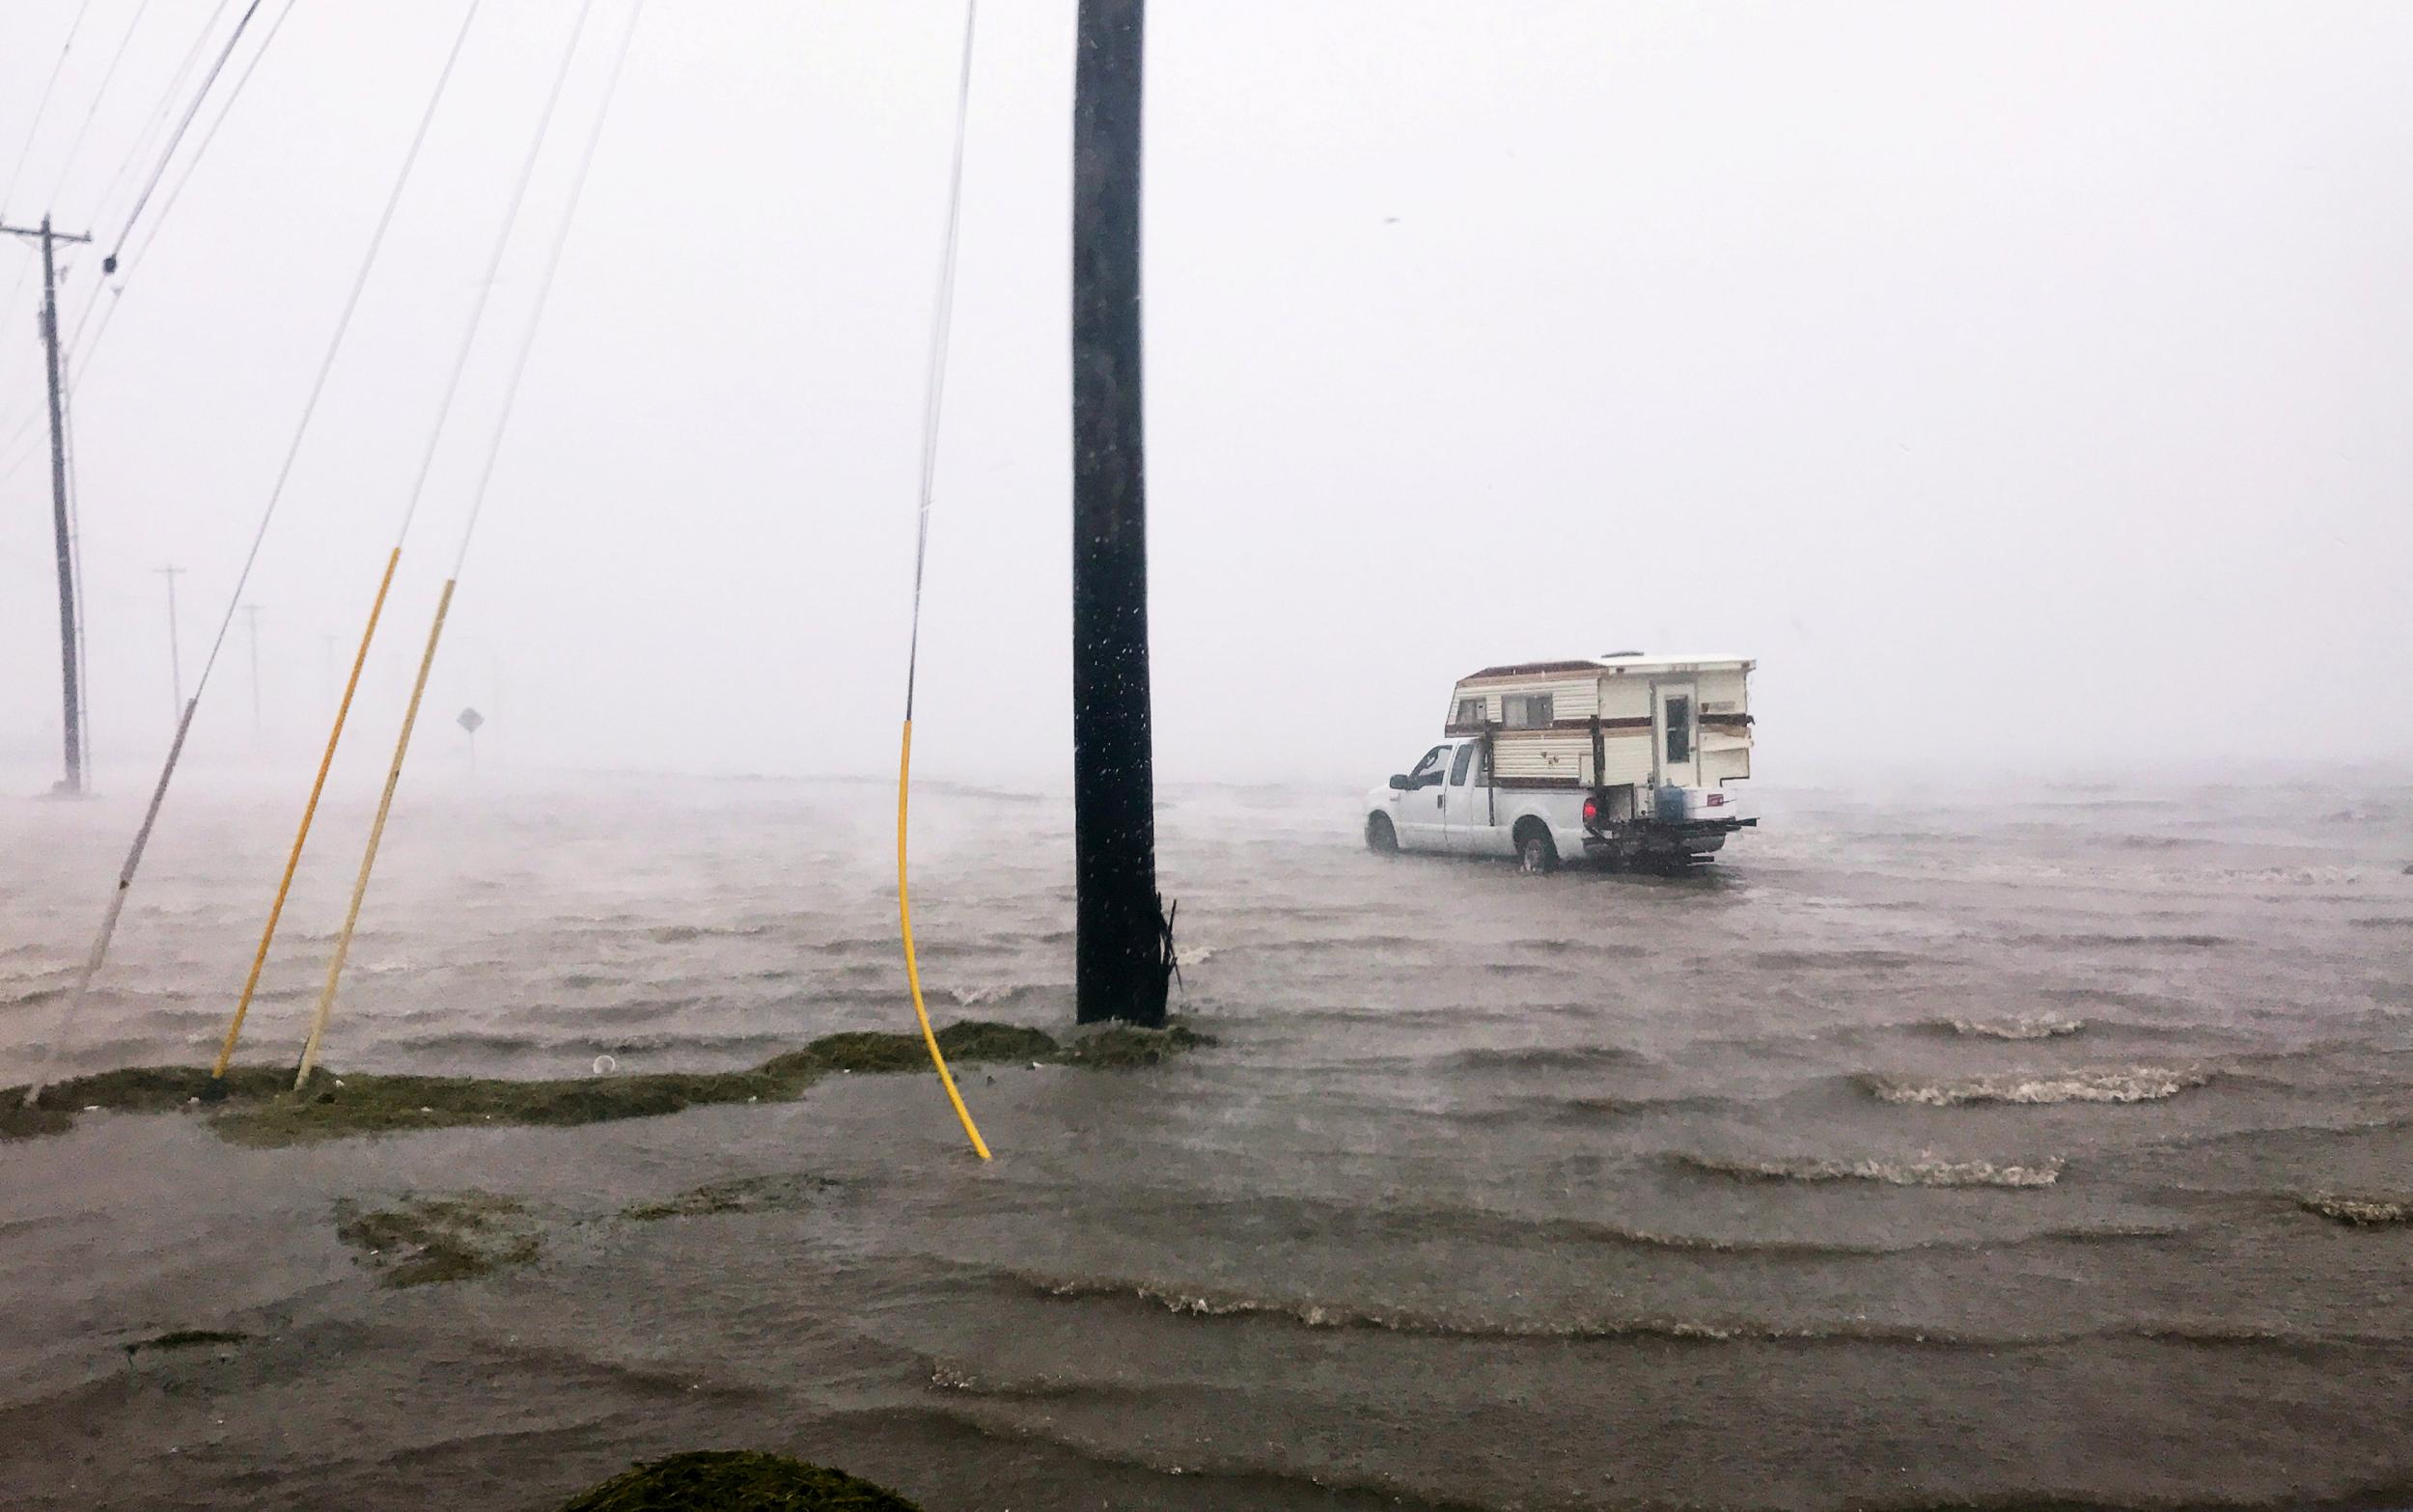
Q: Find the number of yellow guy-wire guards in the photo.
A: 3